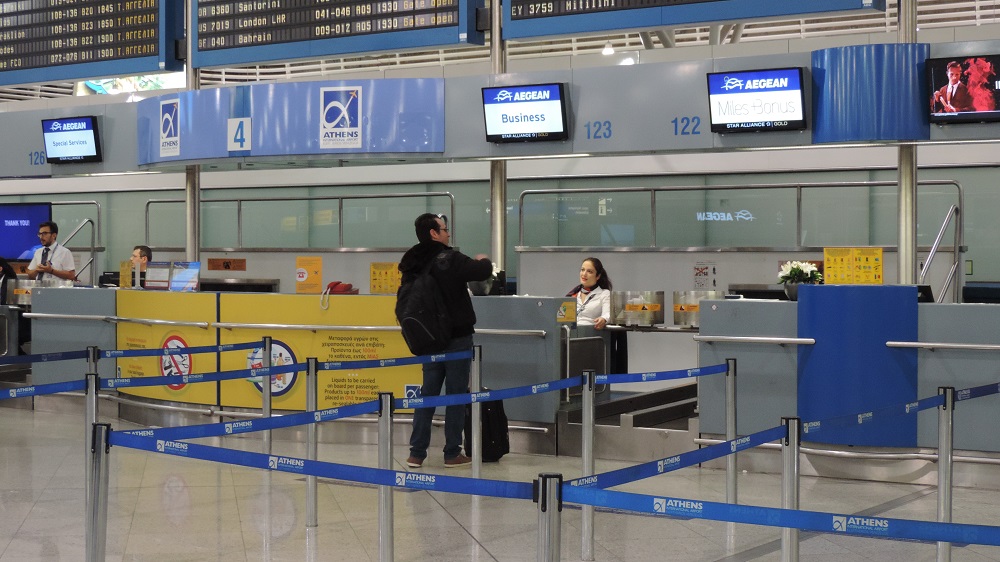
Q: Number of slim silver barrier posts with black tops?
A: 12